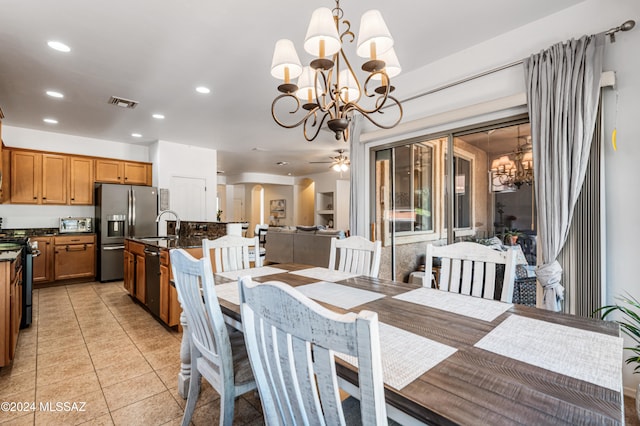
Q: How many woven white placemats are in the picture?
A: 7